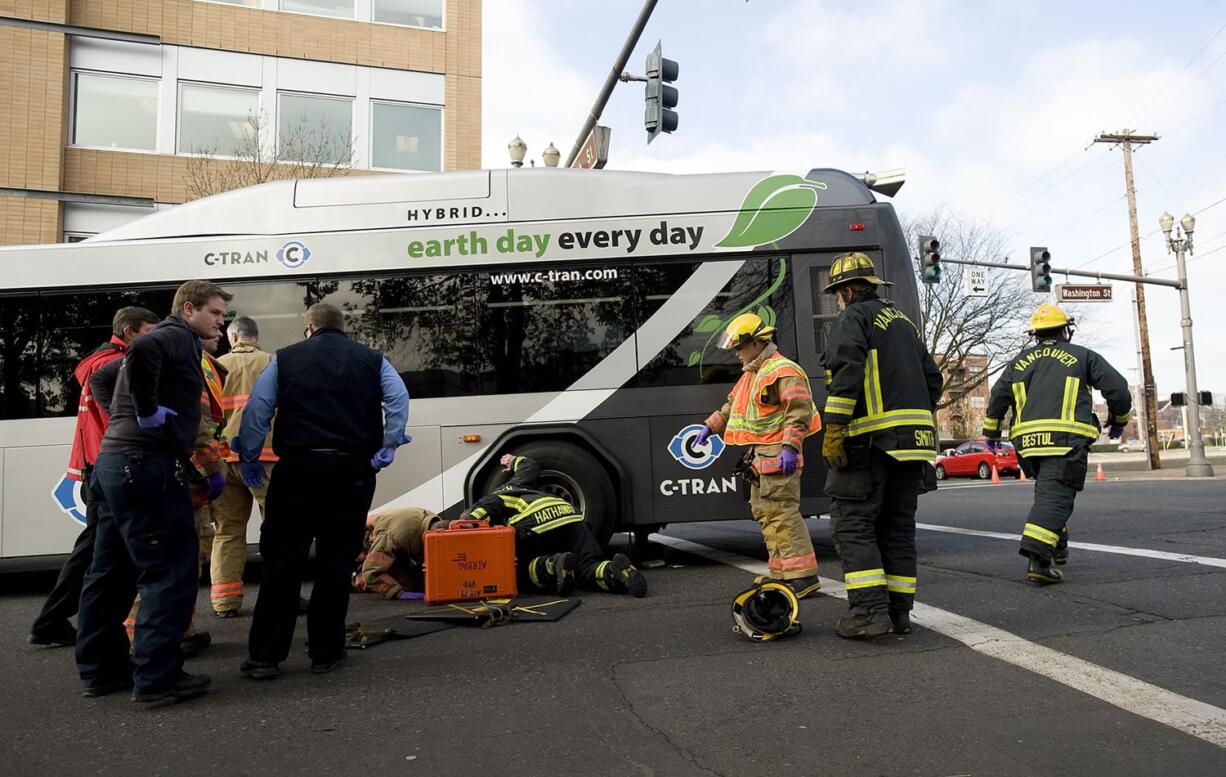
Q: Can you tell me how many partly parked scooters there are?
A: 0